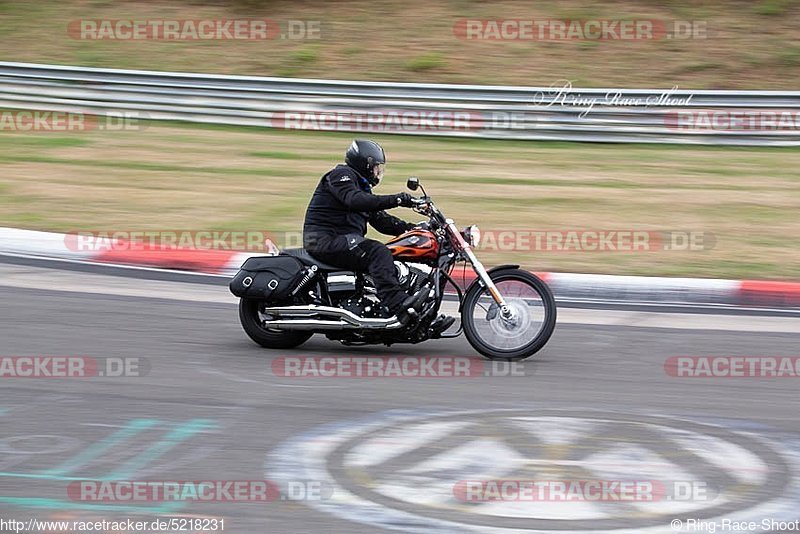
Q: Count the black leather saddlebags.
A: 1